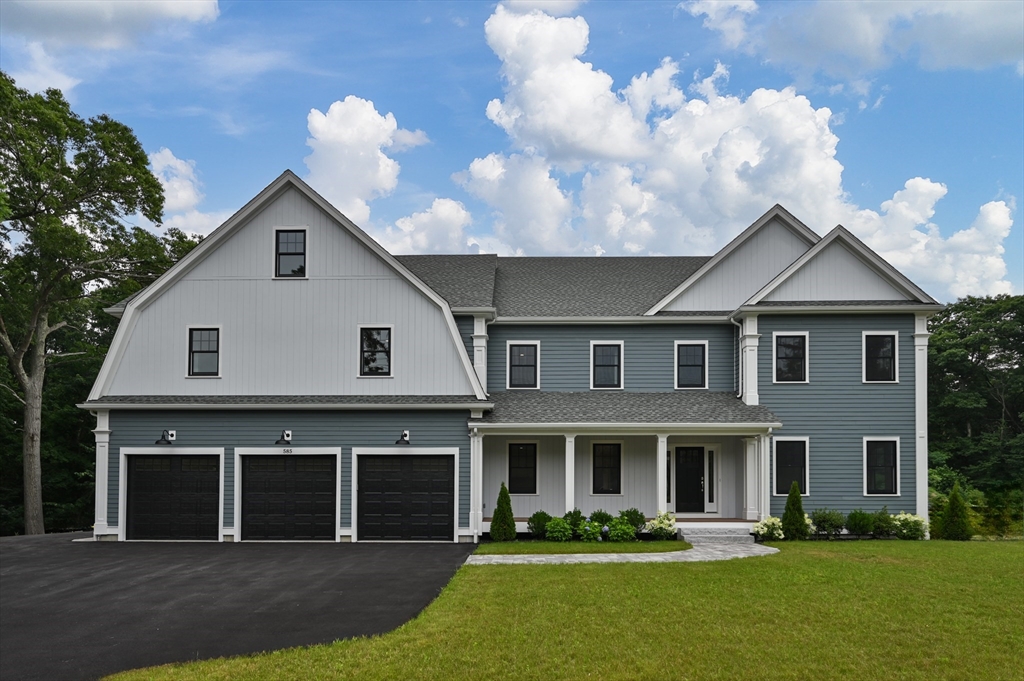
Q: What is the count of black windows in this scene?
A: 12